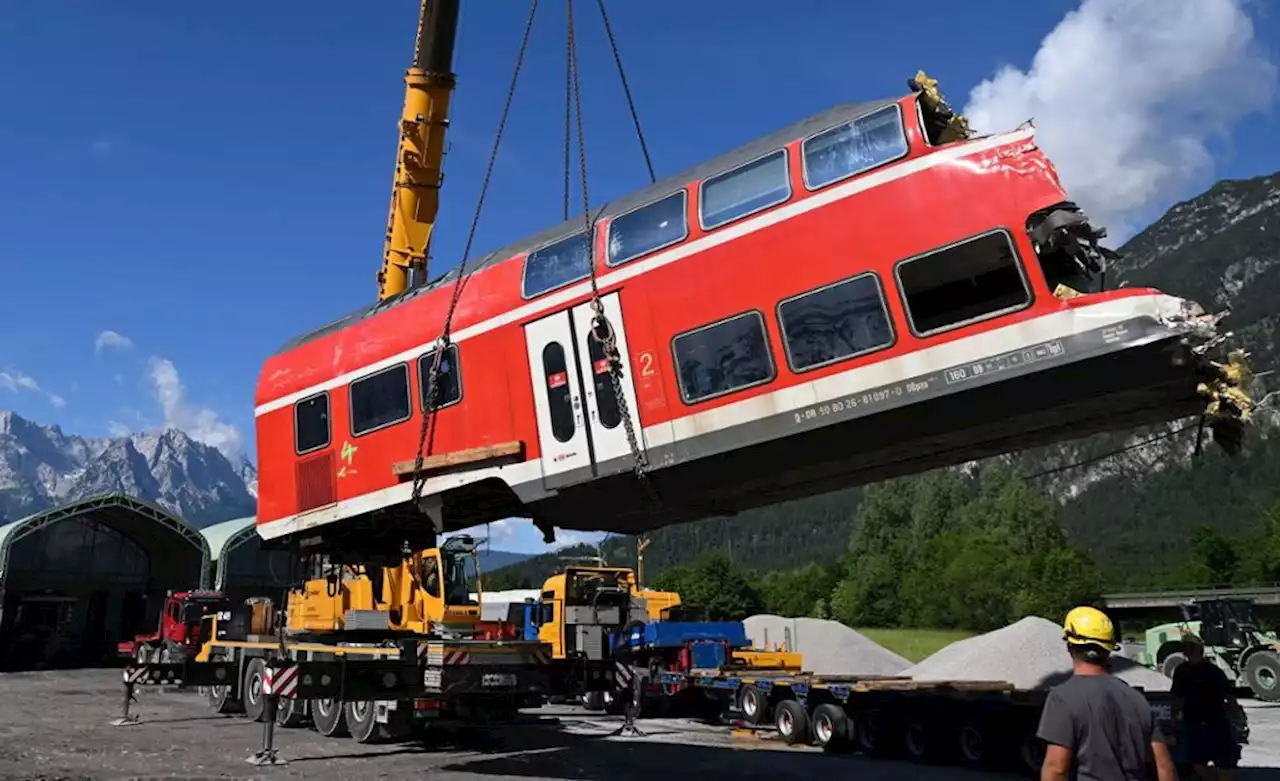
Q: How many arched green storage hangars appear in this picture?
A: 2